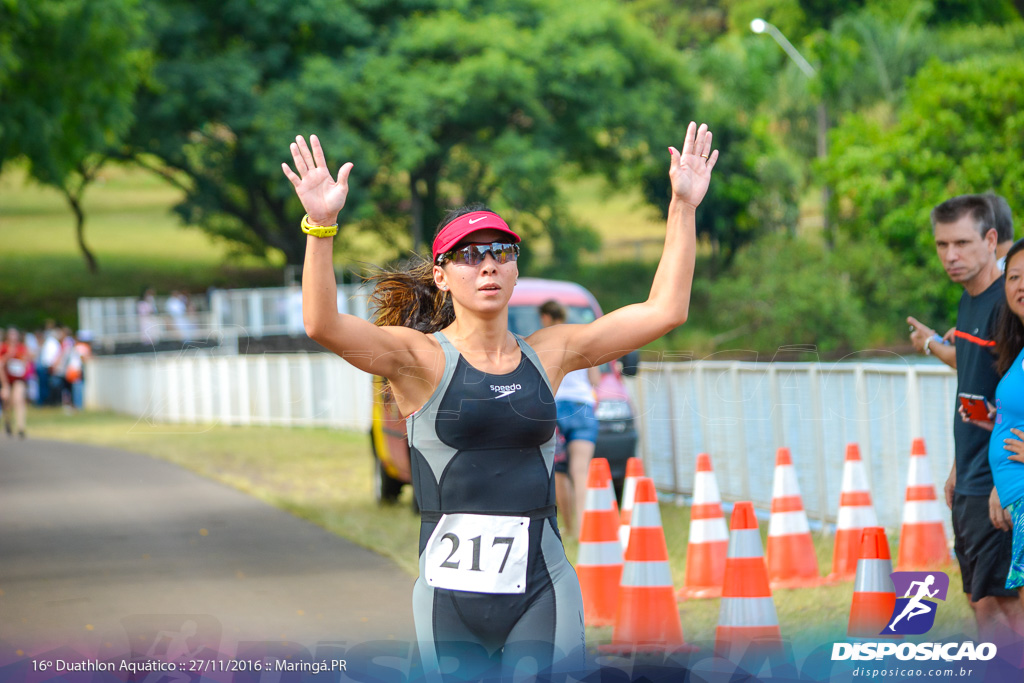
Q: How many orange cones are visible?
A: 9